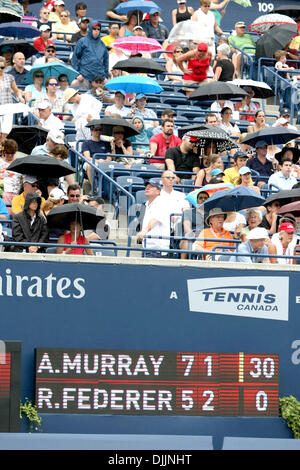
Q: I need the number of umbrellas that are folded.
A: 0